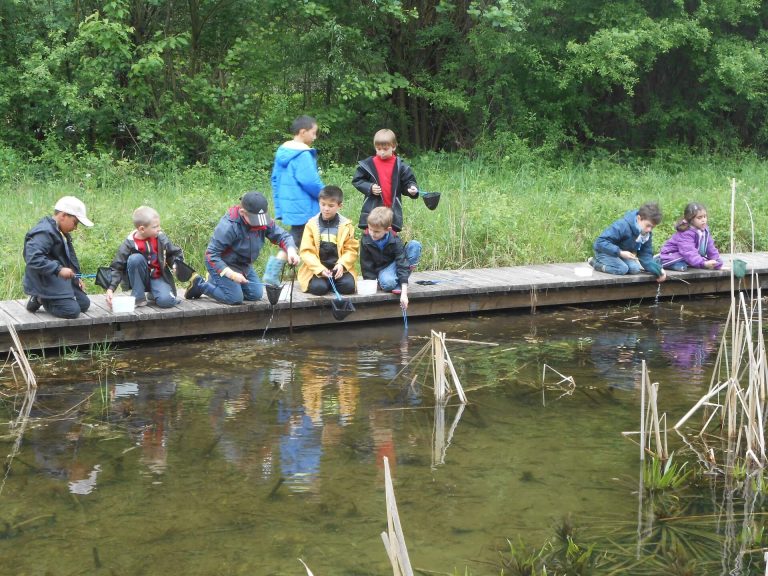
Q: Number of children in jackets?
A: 9